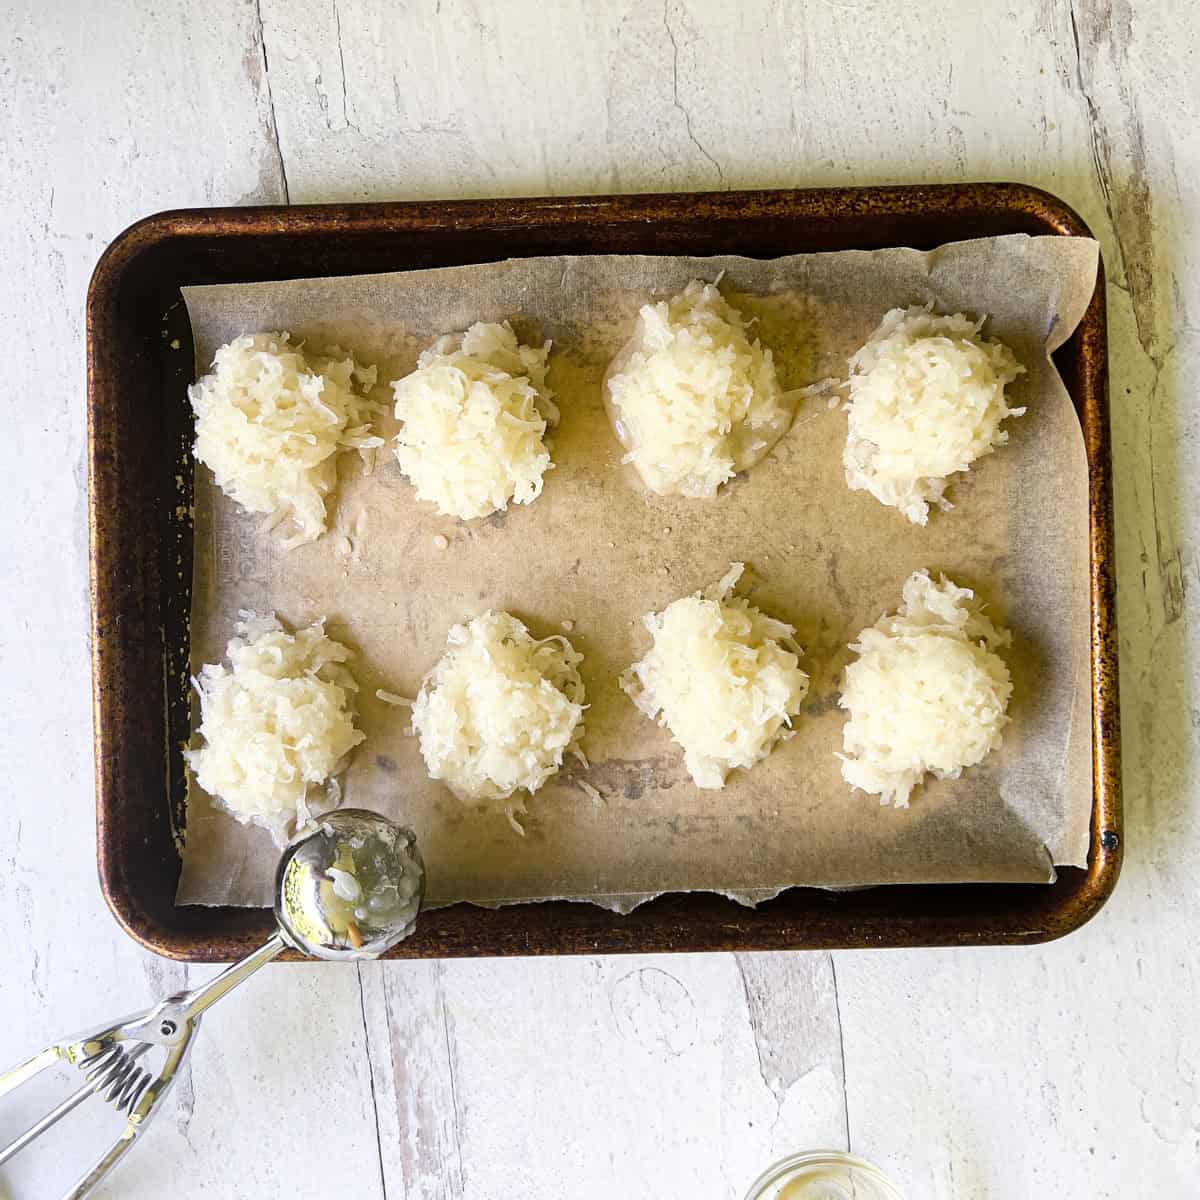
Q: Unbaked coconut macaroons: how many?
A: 8